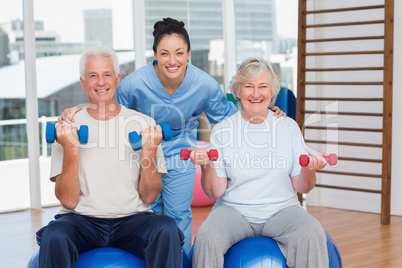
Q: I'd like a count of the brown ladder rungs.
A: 13